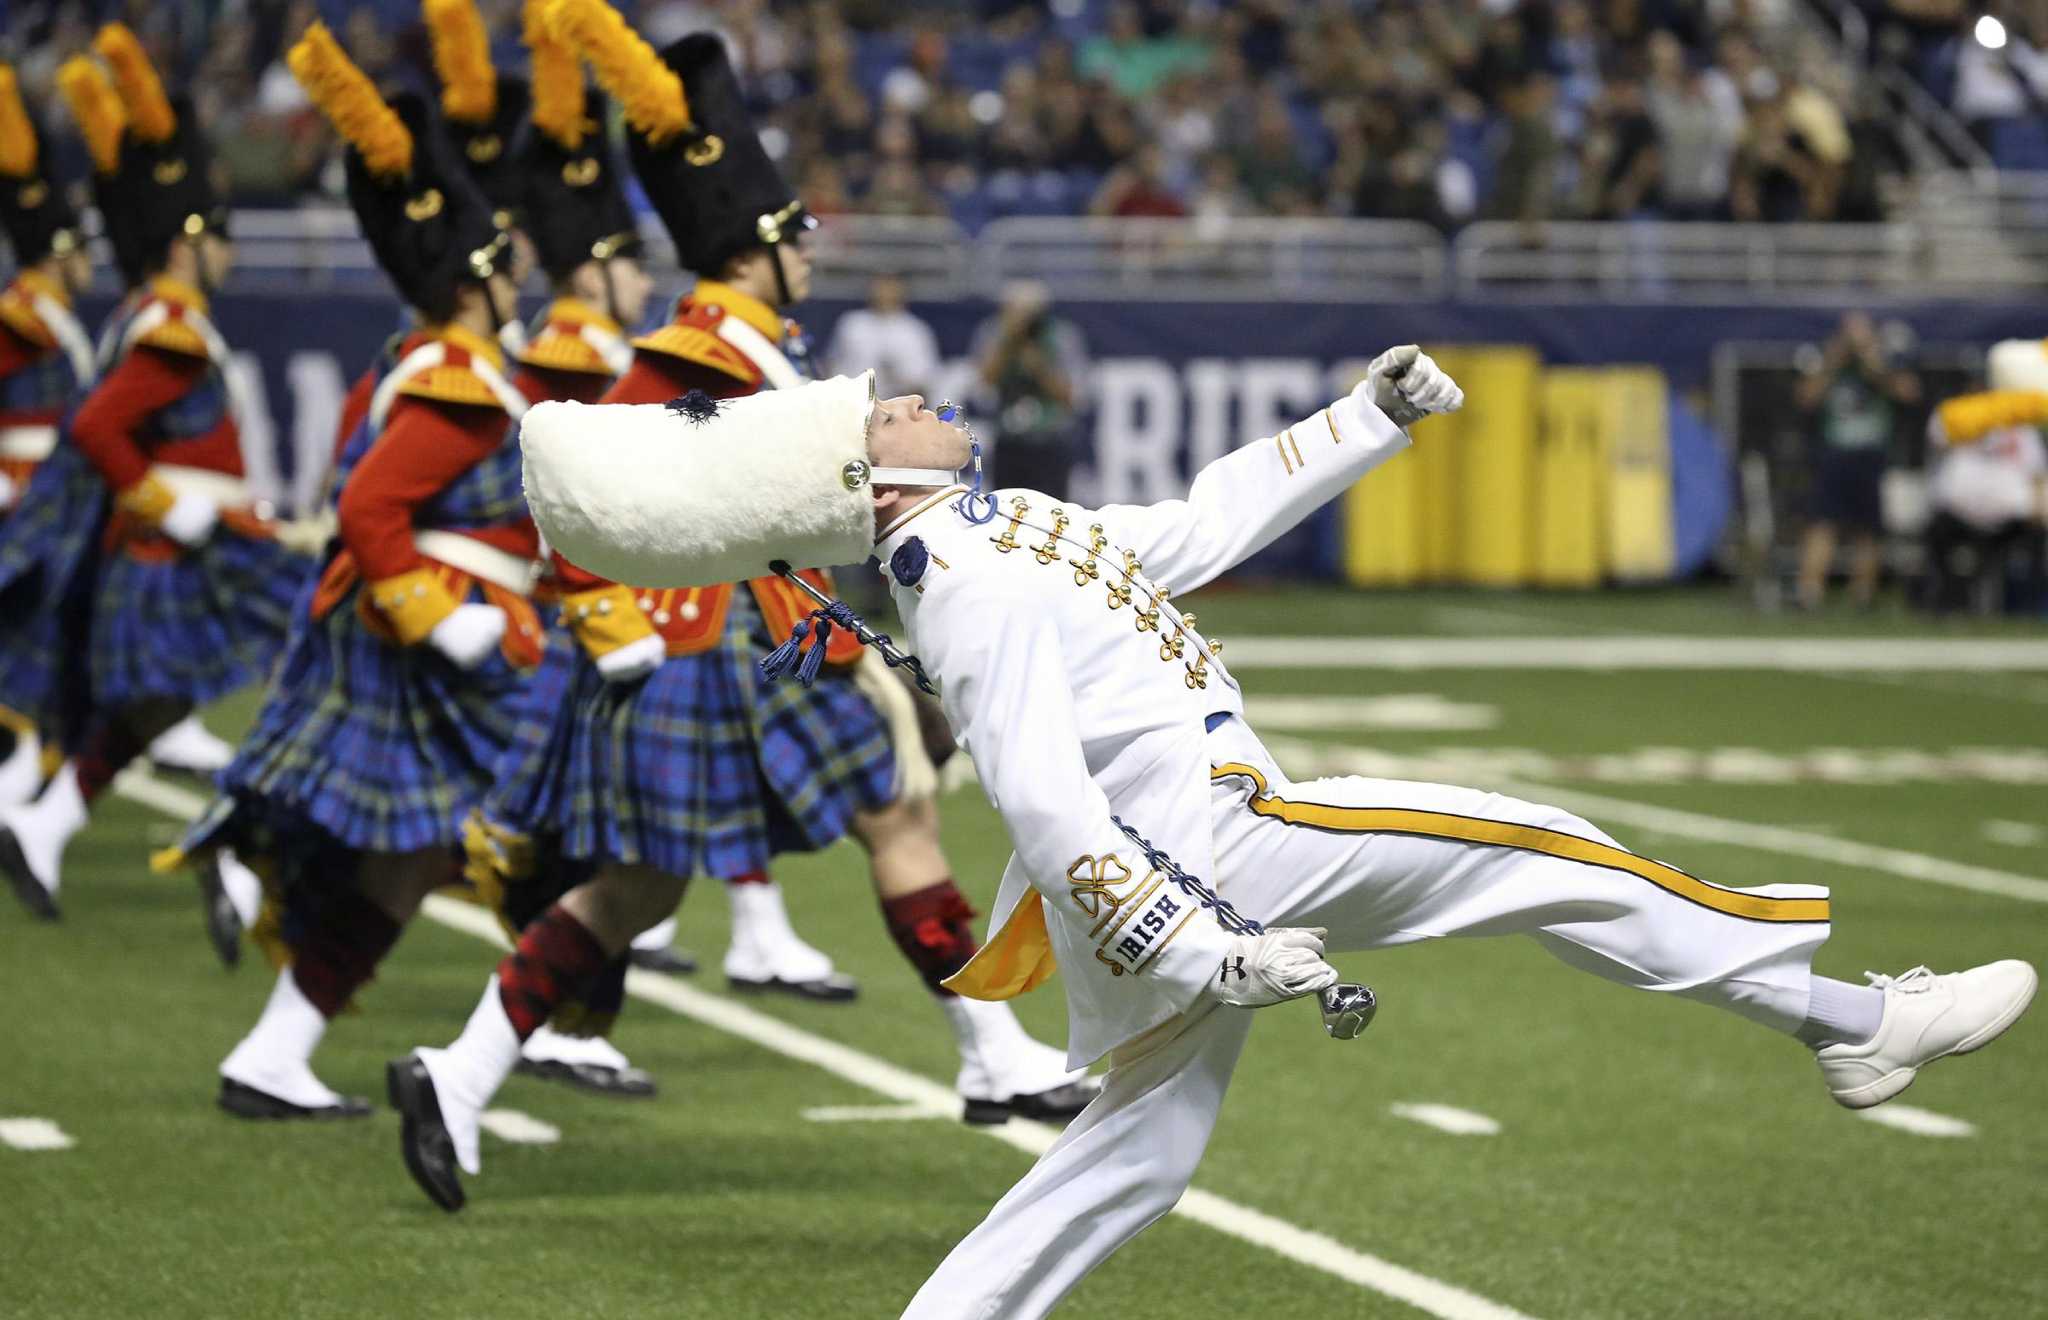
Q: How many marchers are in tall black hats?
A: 7